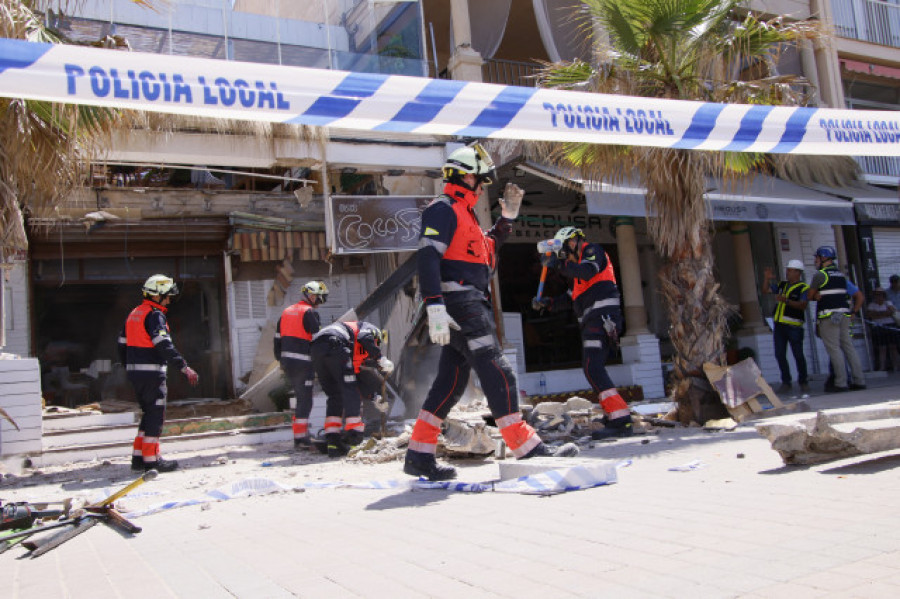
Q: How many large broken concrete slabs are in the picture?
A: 1